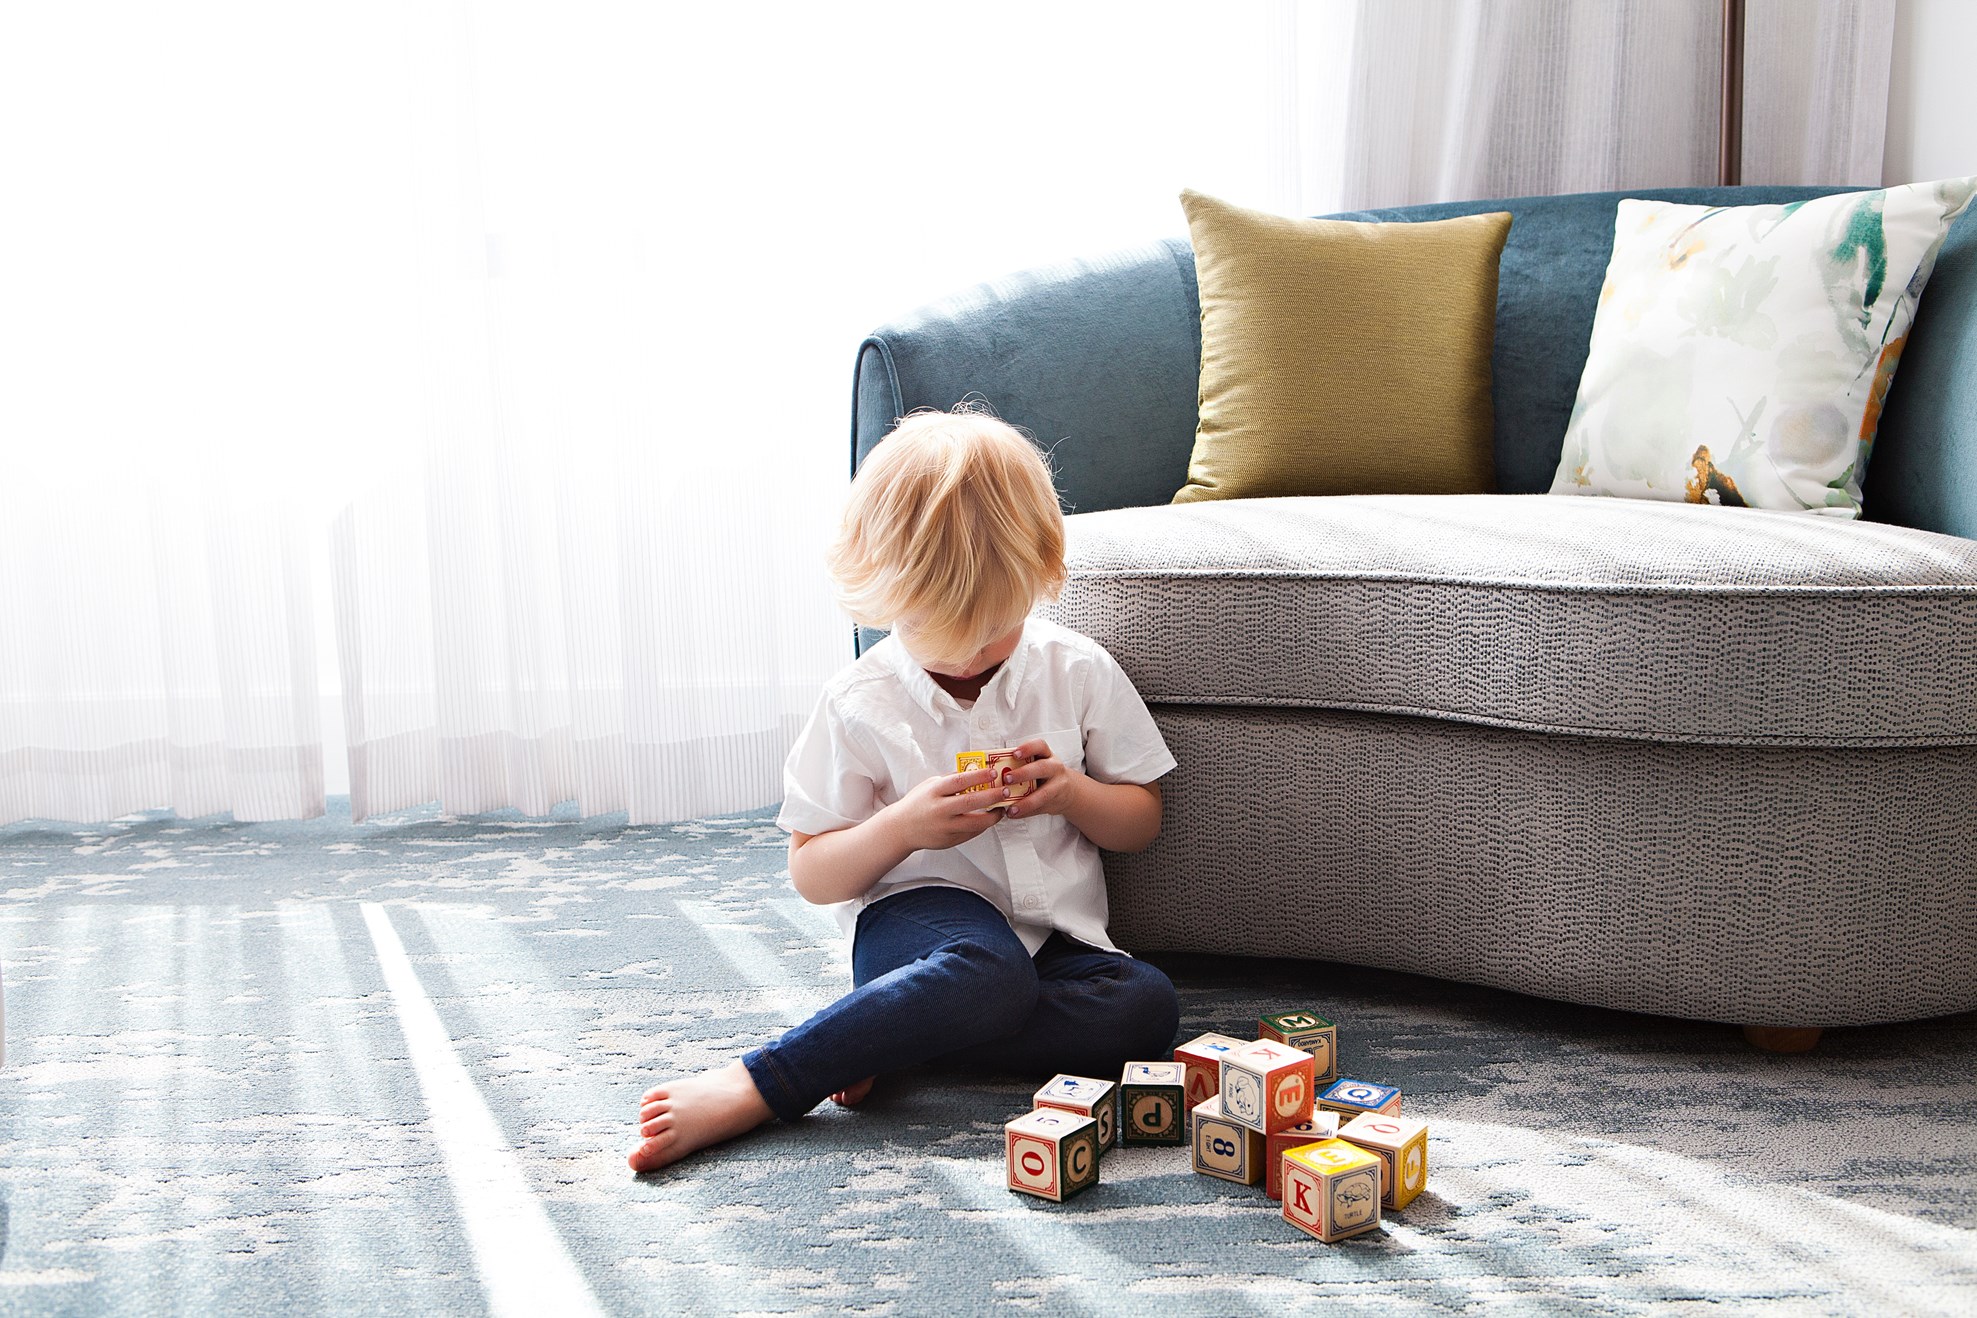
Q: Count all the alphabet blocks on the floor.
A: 11